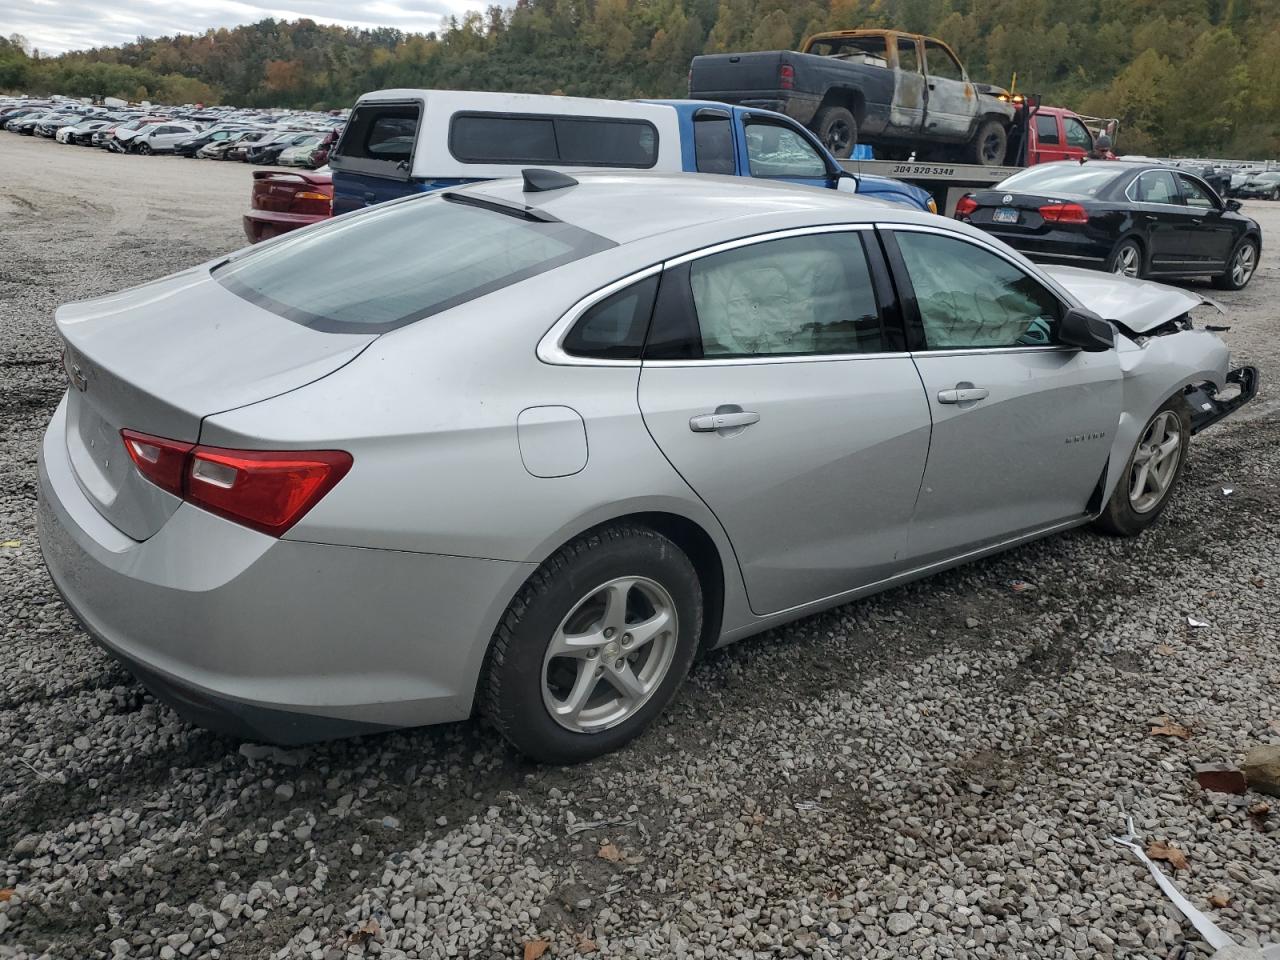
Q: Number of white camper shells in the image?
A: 1